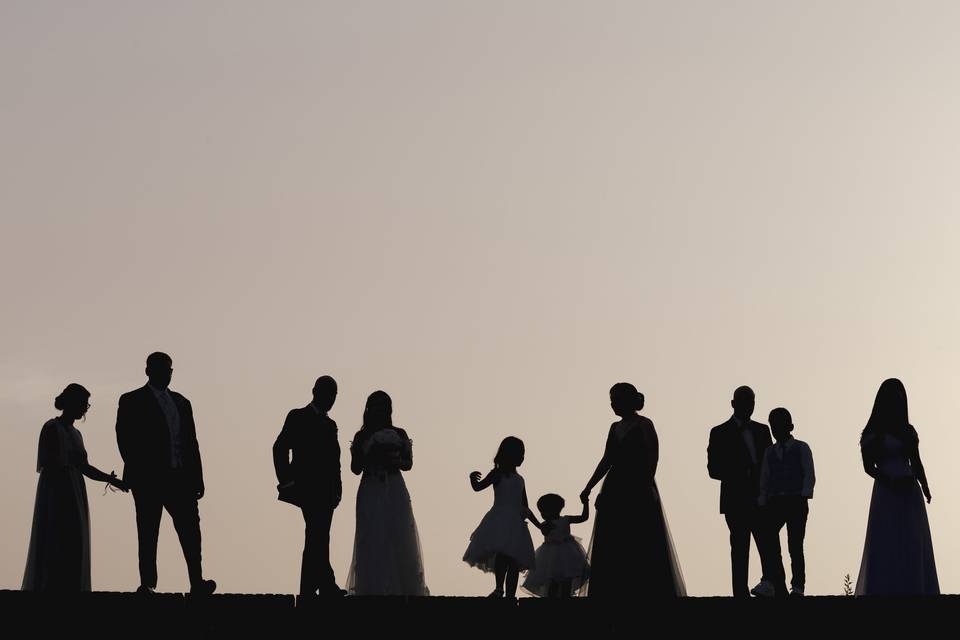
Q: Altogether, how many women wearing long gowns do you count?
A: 4